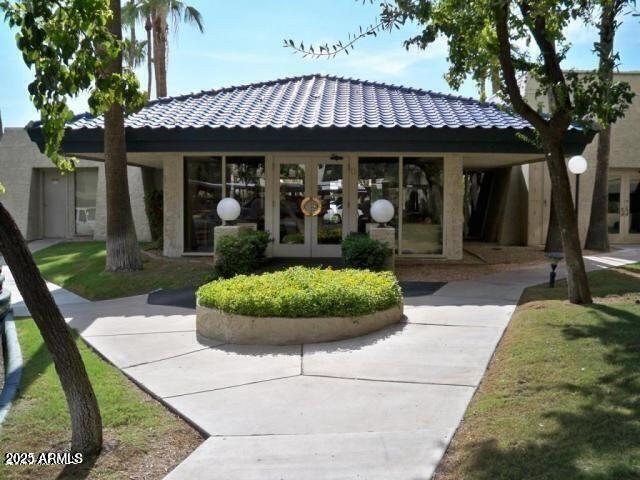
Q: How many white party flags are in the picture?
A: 0